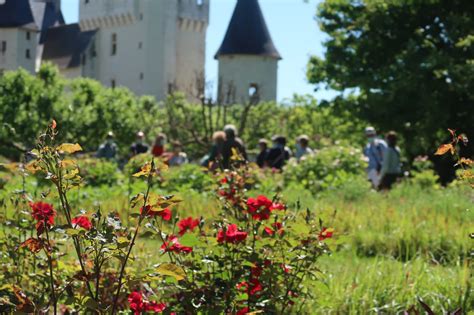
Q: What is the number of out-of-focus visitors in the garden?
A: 11